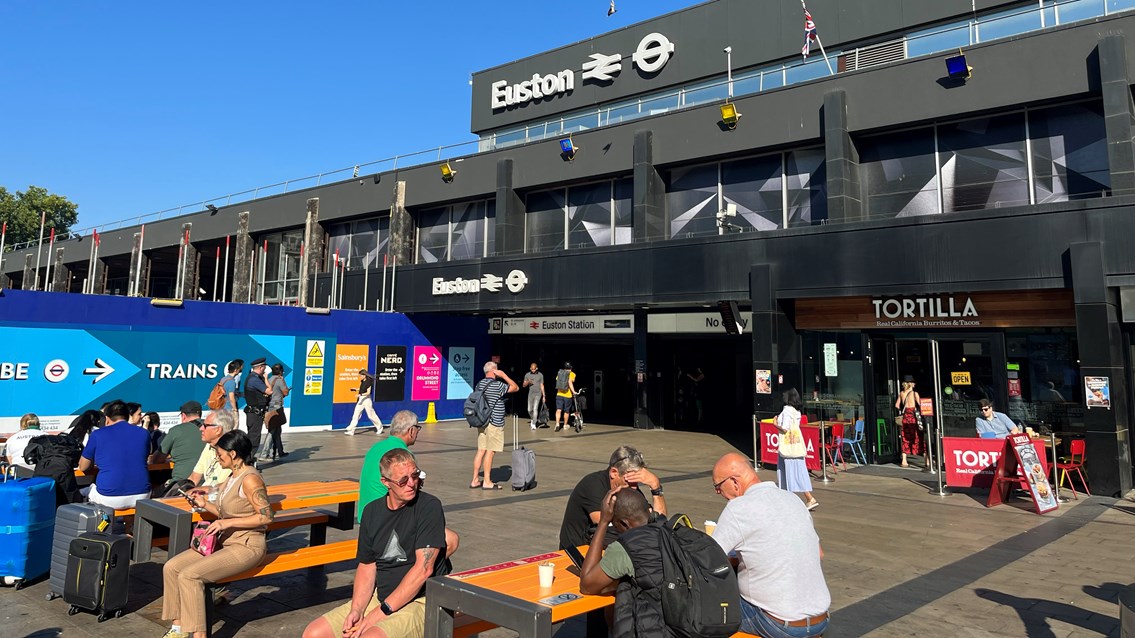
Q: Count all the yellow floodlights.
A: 2